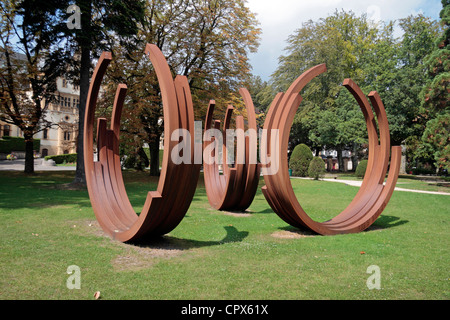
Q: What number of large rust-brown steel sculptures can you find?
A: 3